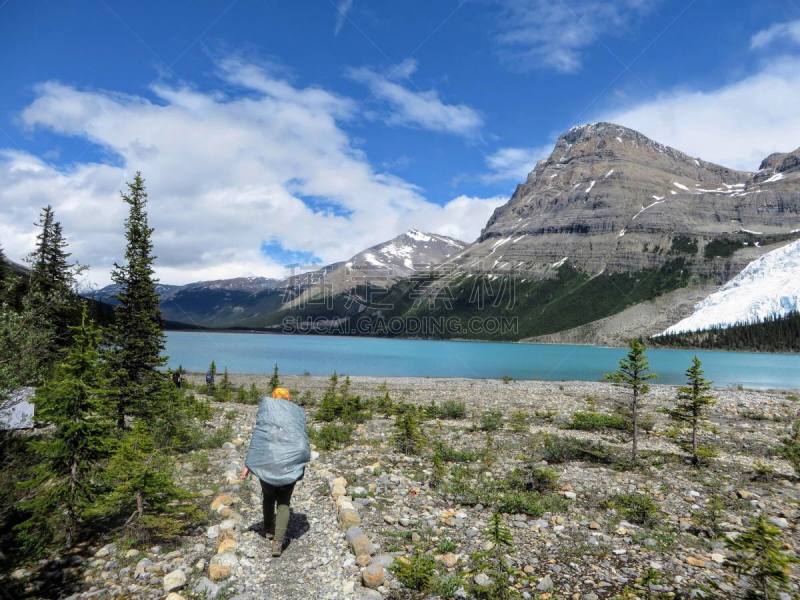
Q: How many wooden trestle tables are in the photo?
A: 0